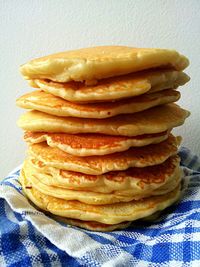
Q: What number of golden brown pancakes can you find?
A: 10